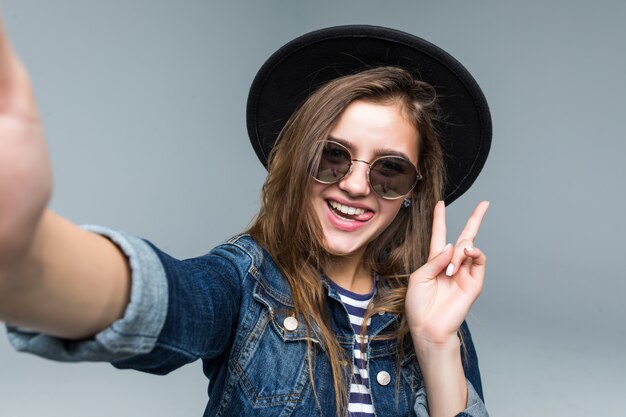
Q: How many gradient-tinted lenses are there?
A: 2